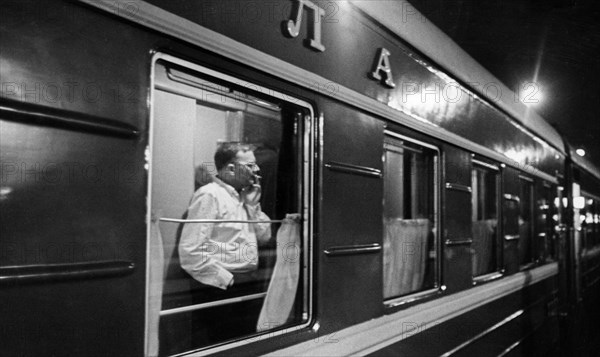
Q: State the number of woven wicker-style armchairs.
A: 0